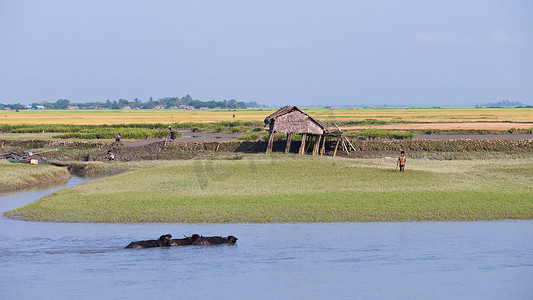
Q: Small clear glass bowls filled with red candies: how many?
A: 0